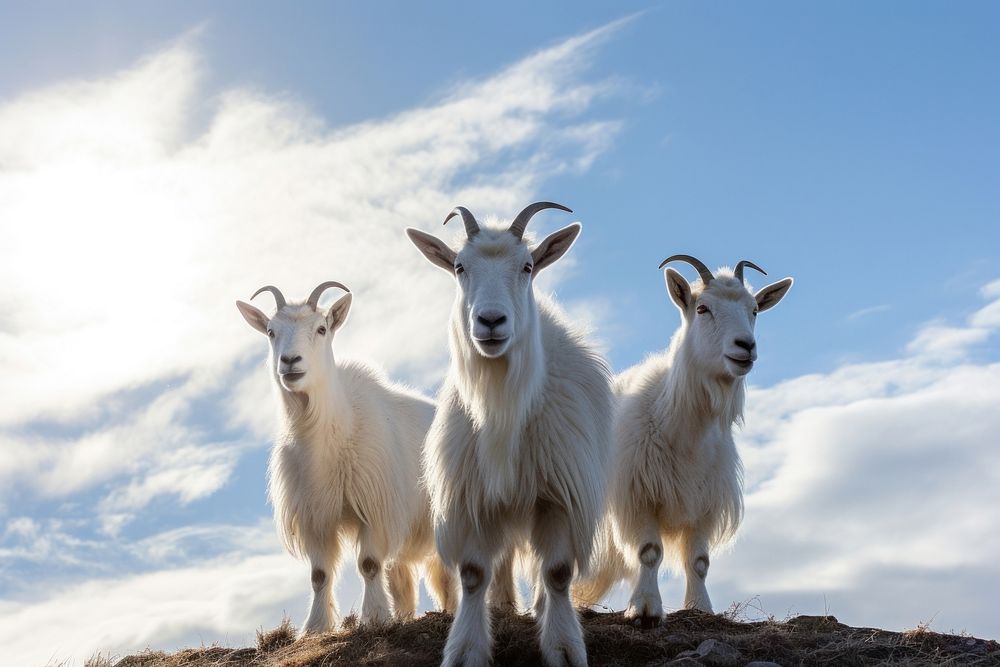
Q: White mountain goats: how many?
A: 3